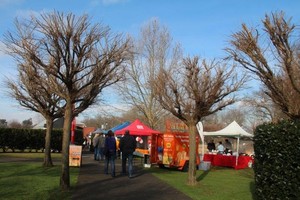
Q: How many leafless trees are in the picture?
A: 5